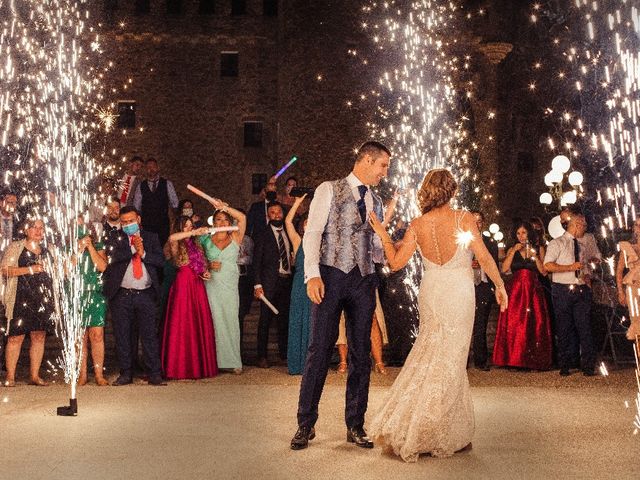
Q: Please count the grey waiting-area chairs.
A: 0